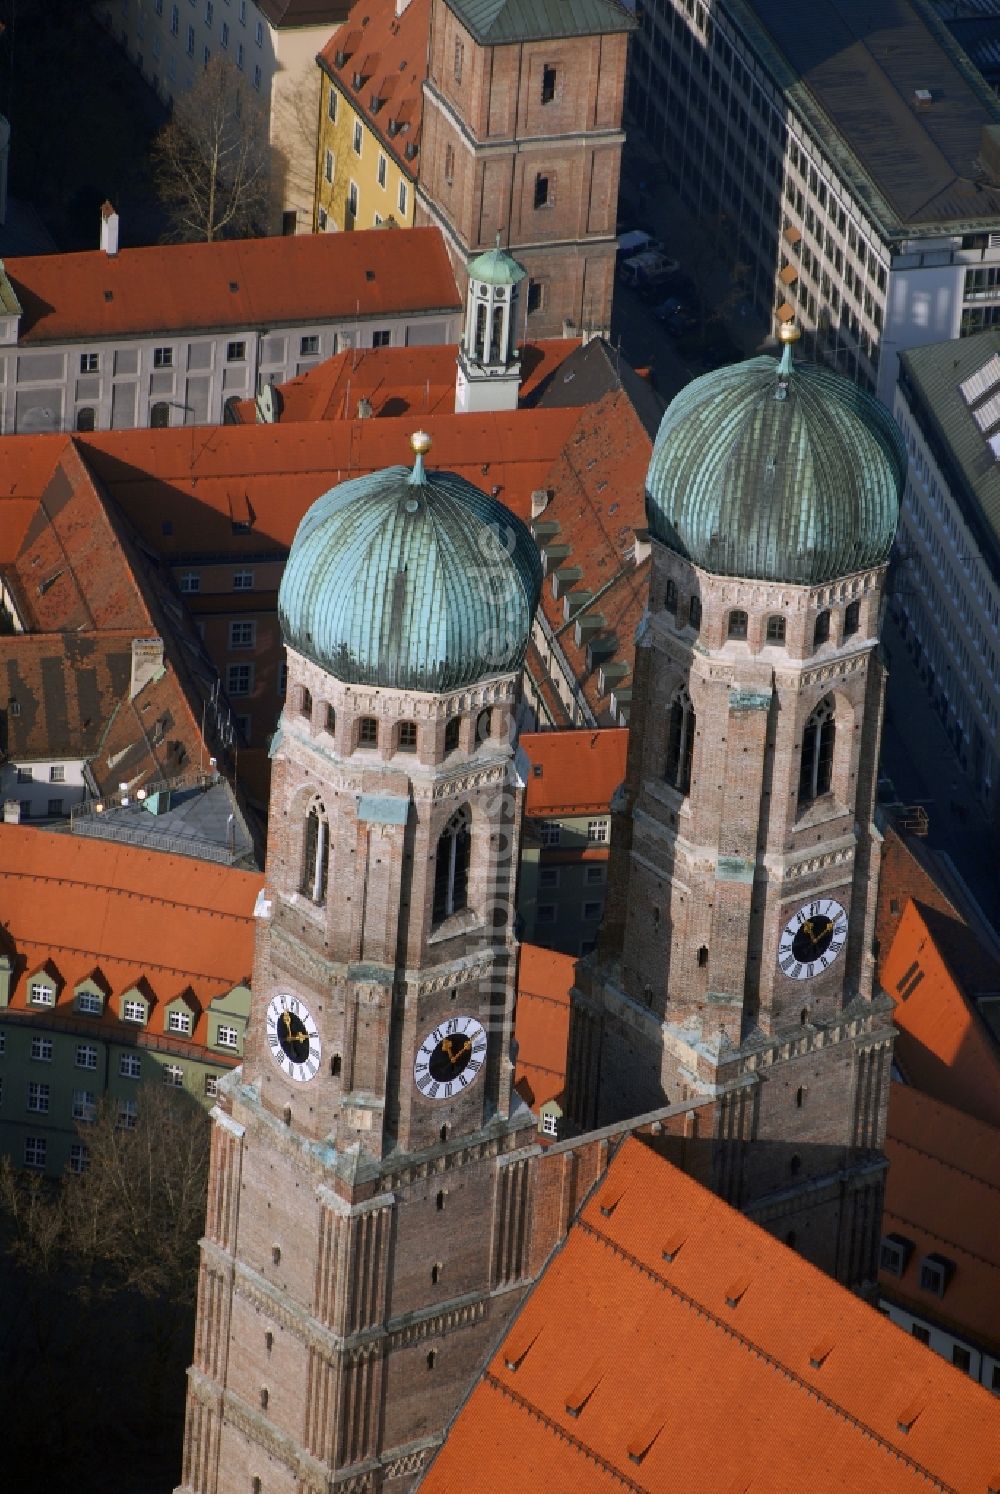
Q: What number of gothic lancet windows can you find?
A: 4